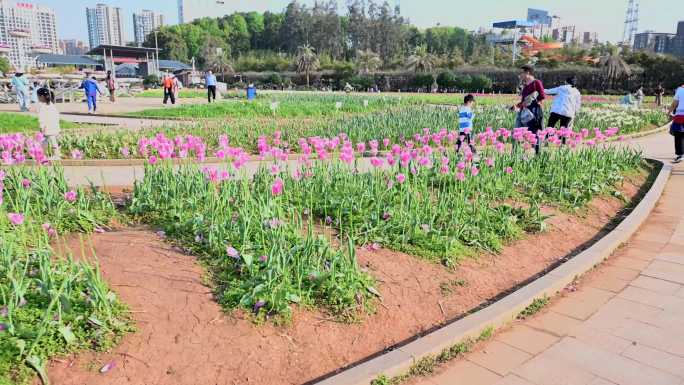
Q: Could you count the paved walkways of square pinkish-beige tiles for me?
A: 1